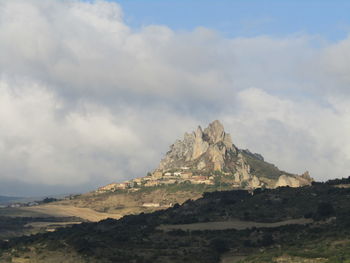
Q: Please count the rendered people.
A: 0